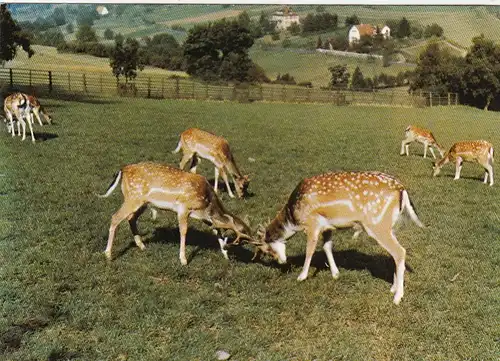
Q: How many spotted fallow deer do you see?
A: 7